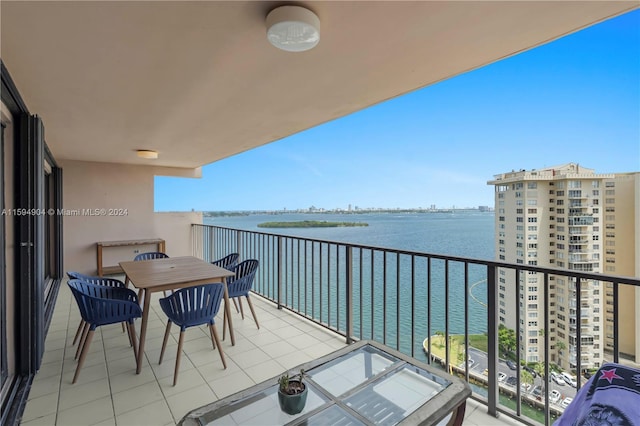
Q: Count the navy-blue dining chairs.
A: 6